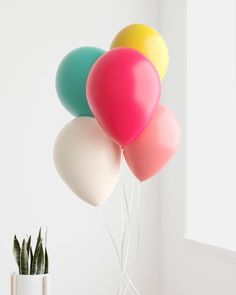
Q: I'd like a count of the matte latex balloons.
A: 5